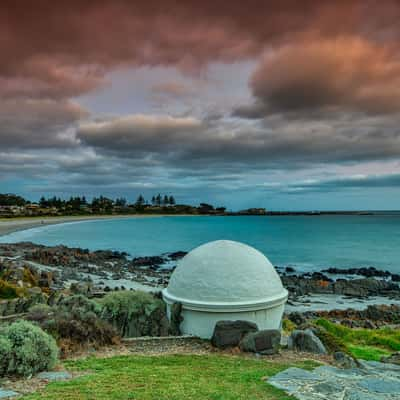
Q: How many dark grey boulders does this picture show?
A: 3